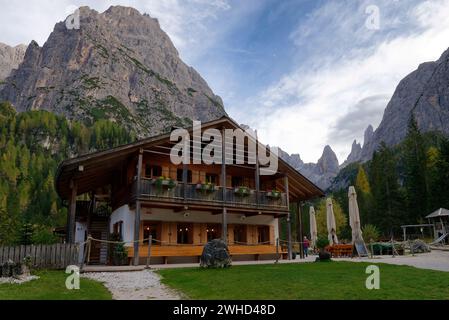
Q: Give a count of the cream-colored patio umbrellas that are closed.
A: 3